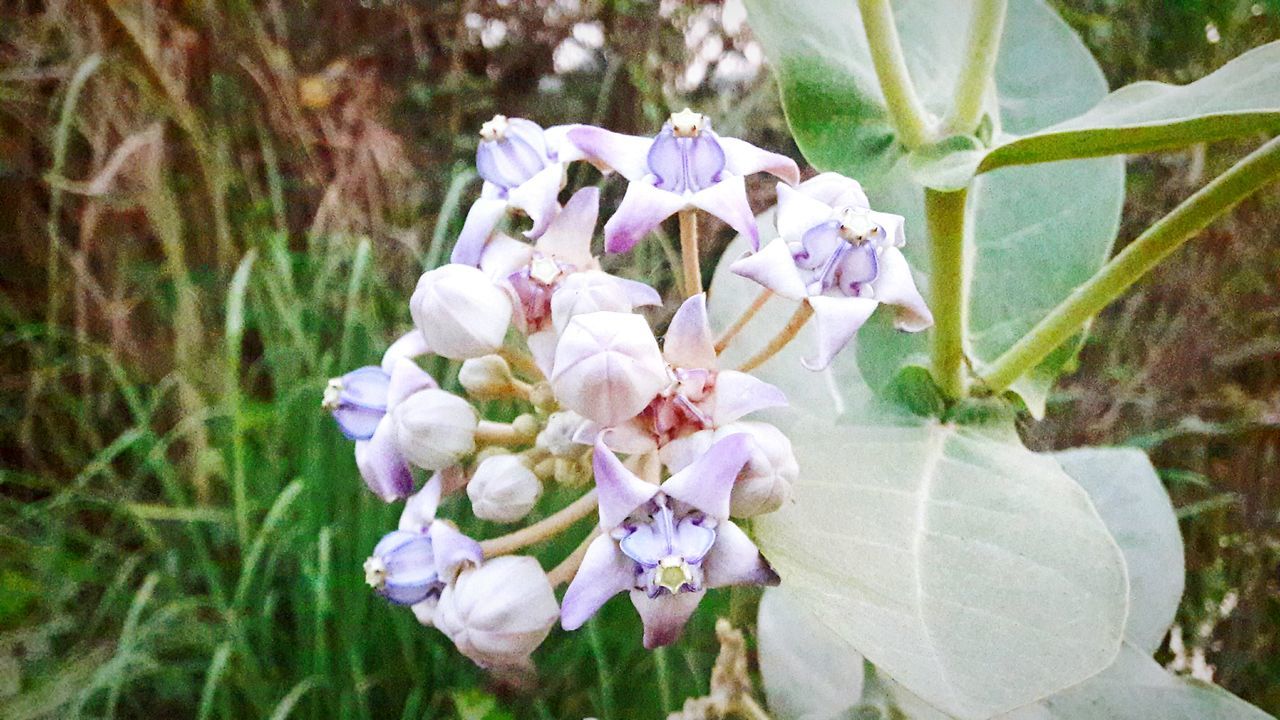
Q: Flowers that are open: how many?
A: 8